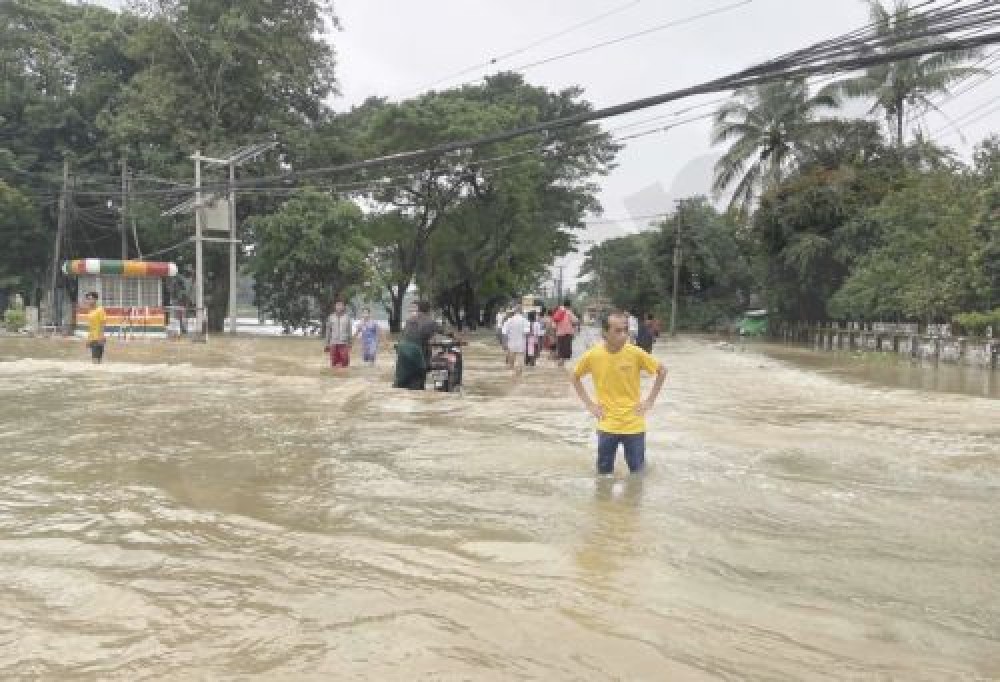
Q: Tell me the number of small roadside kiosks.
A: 1